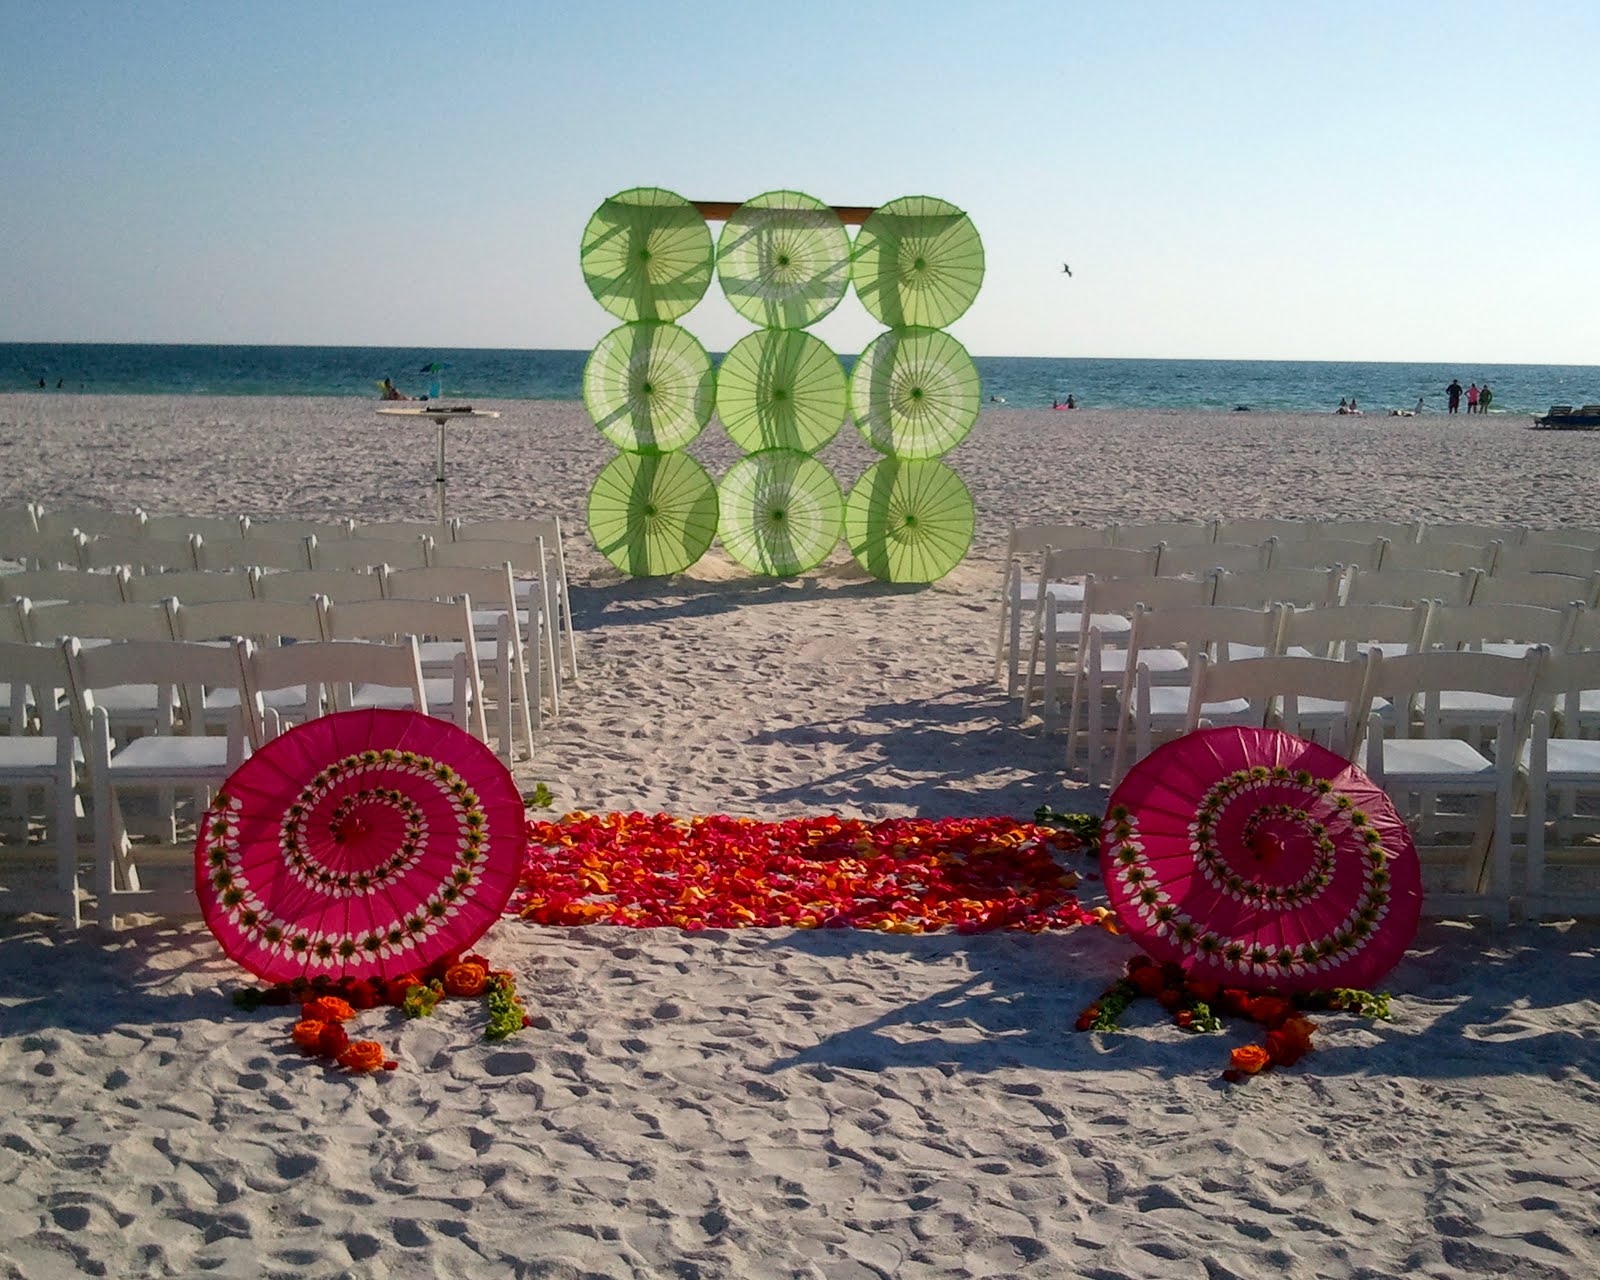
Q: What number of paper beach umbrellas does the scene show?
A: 11